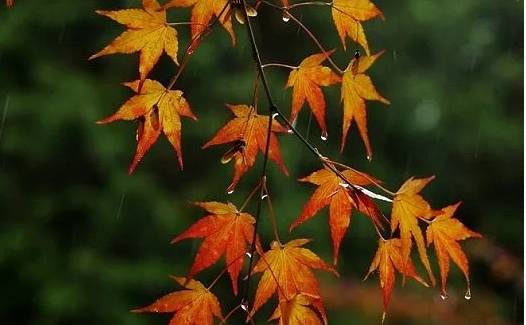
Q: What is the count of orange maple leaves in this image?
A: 15